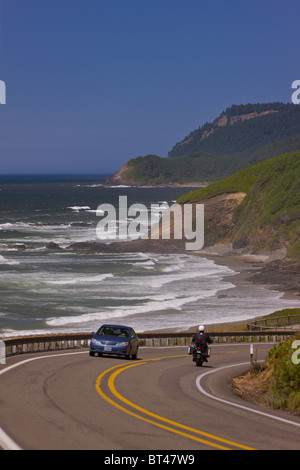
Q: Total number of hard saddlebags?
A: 2